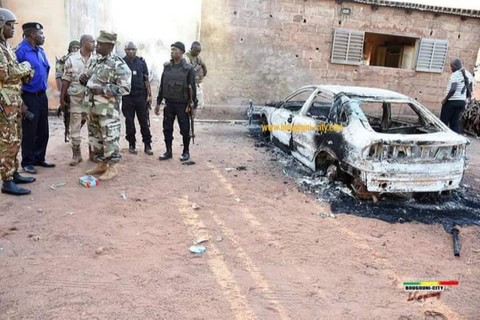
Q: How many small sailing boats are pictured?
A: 0